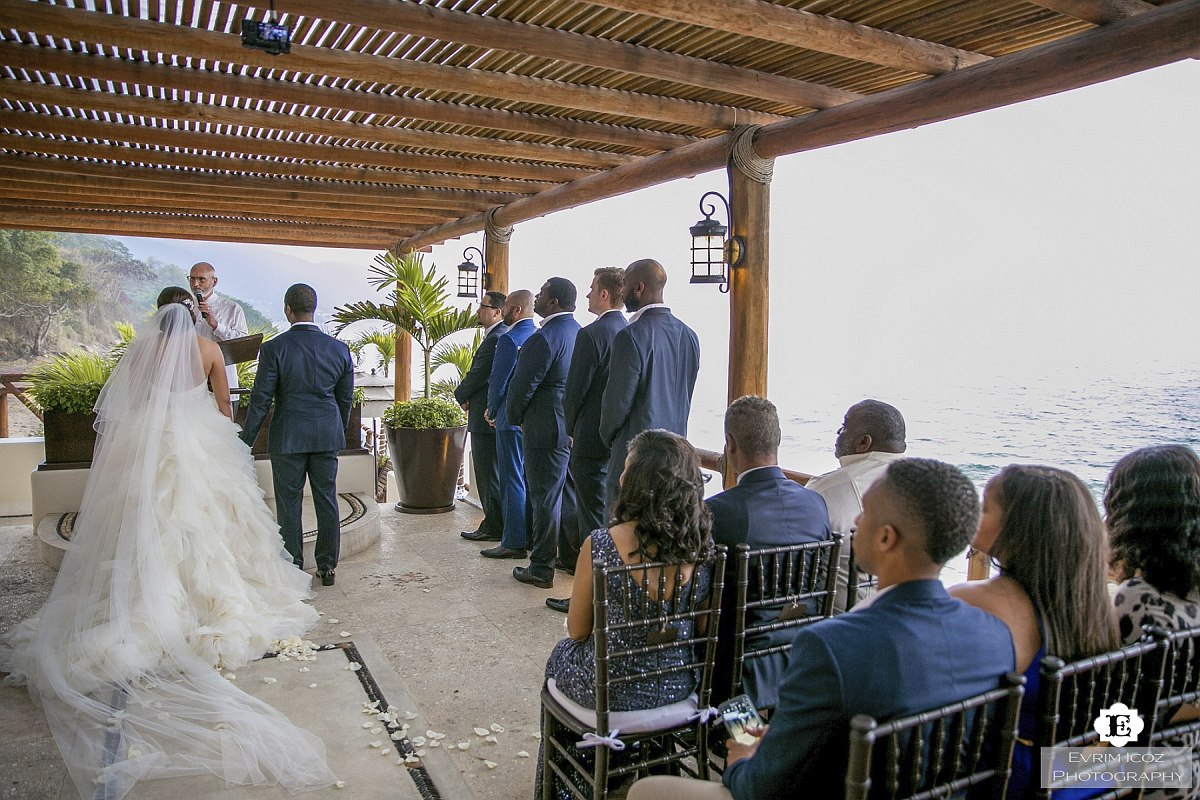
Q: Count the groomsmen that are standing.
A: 5